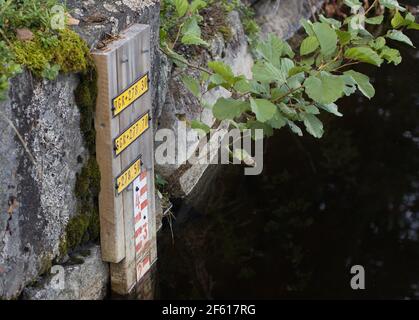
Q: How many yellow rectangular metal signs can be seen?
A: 3